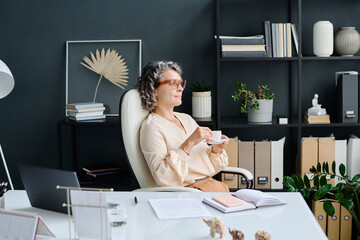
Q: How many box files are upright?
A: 12